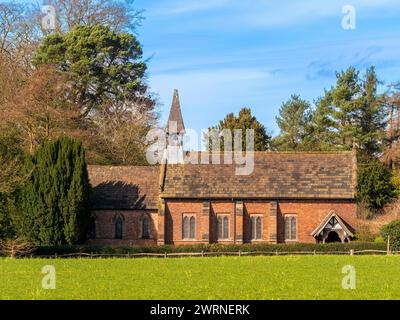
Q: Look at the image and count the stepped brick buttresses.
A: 4